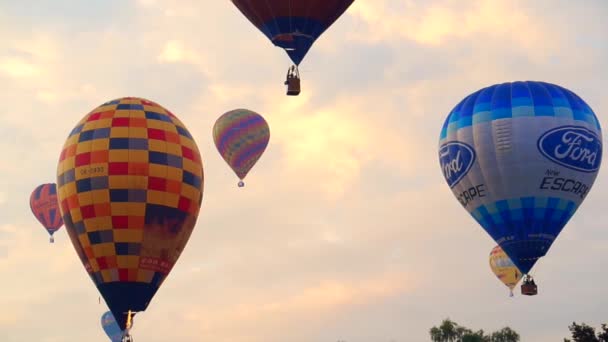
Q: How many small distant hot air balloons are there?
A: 4